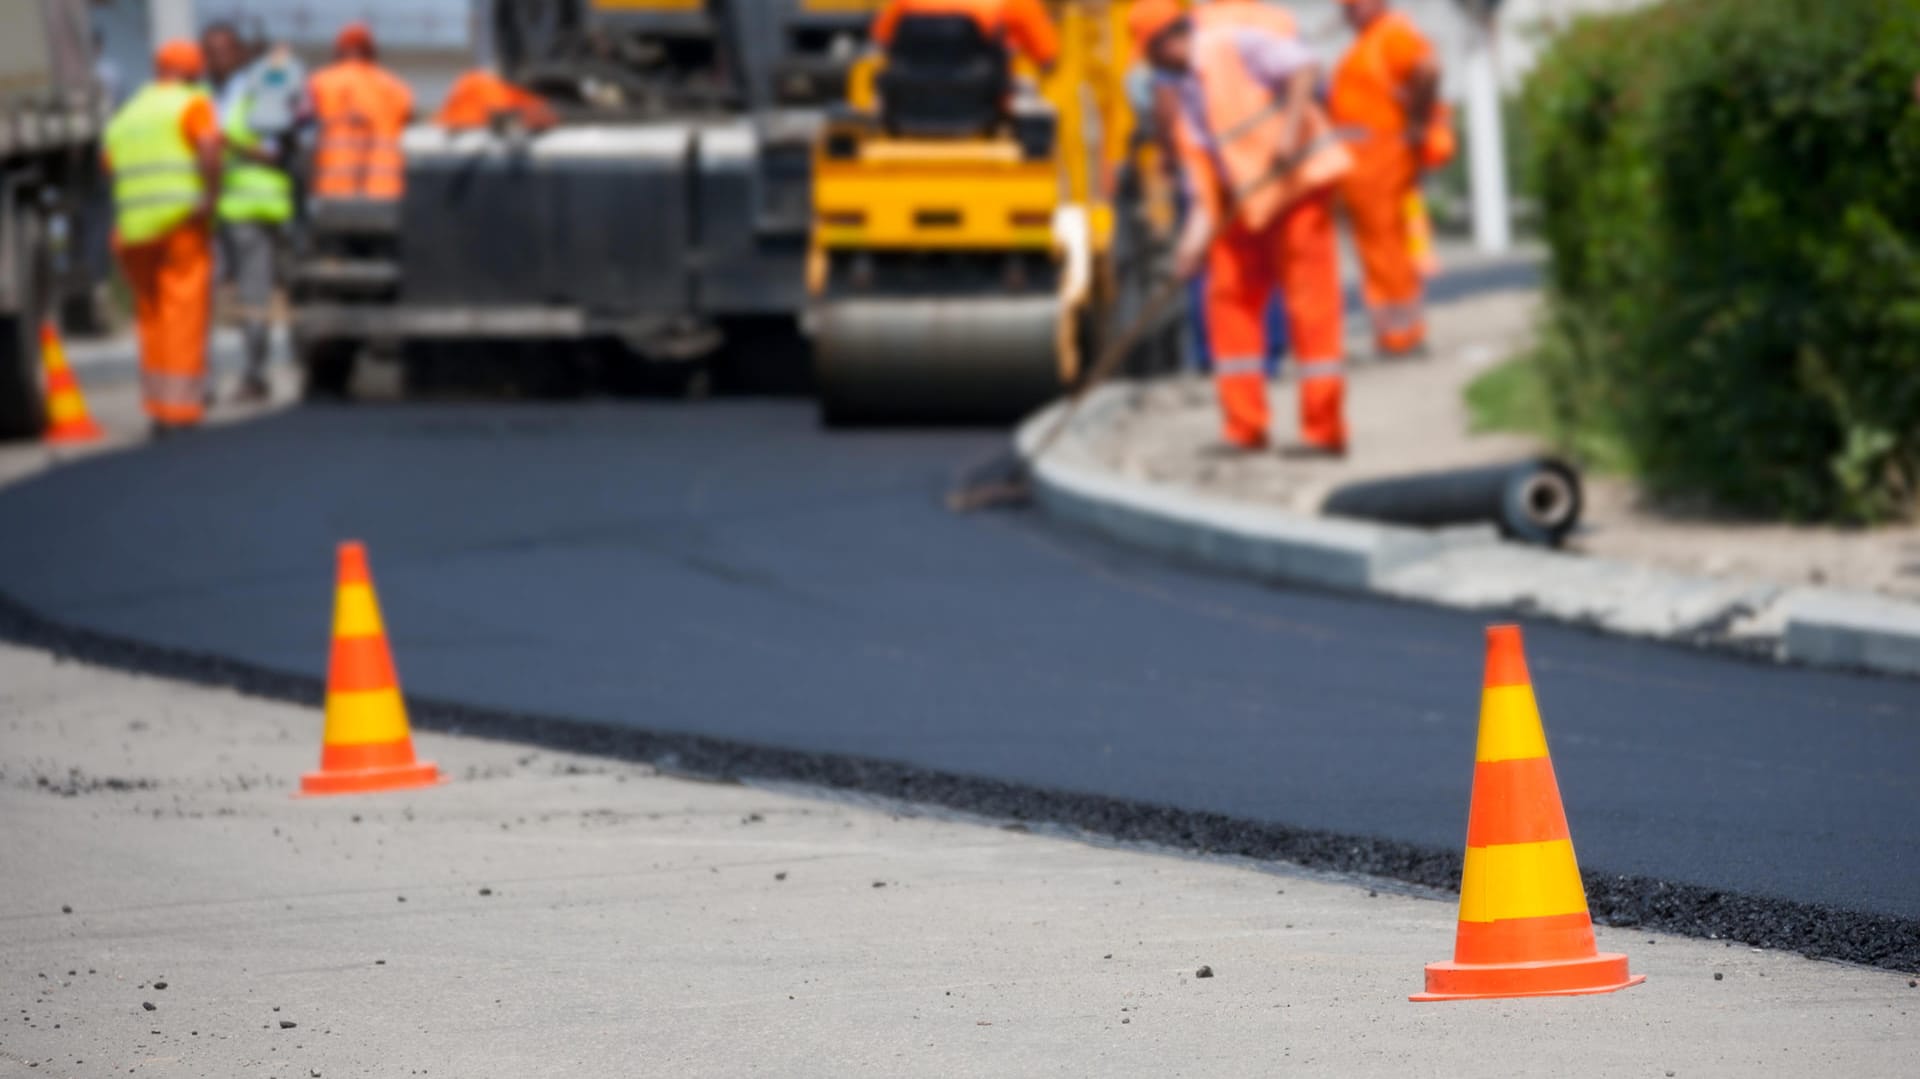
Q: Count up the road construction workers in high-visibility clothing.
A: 7